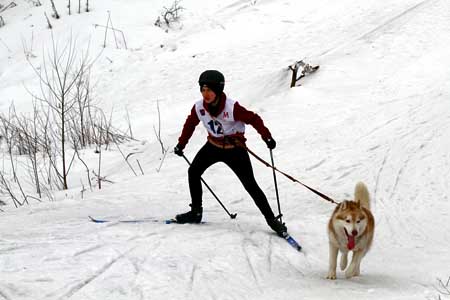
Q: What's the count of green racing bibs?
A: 0